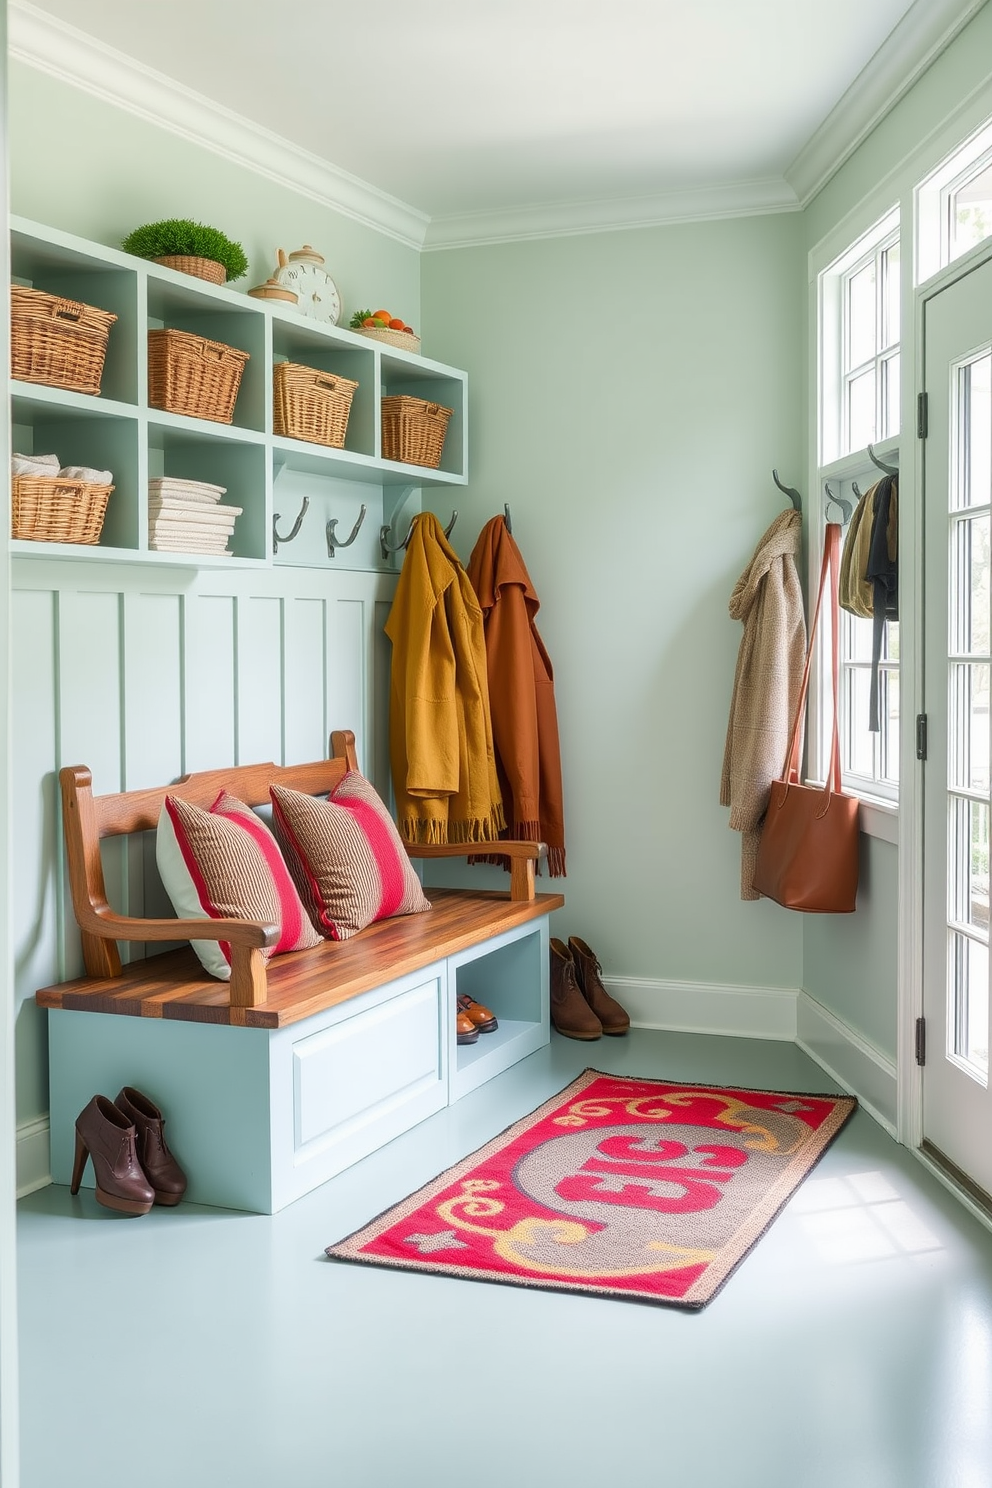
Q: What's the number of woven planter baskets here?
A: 1